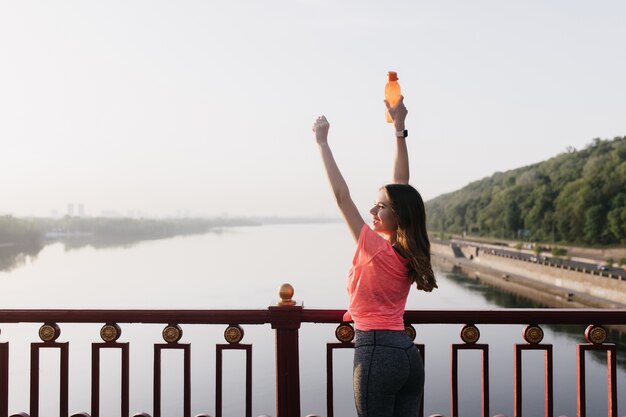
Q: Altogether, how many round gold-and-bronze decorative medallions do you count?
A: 9